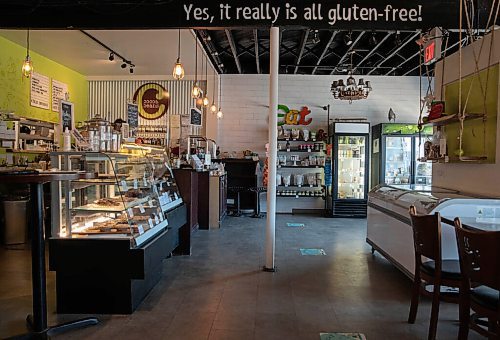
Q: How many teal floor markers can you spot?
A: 3